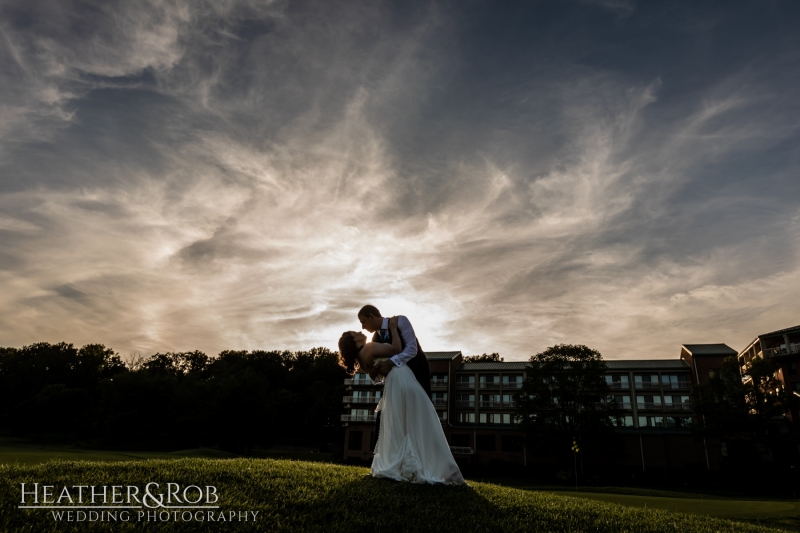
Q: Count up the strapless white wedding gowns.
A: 1